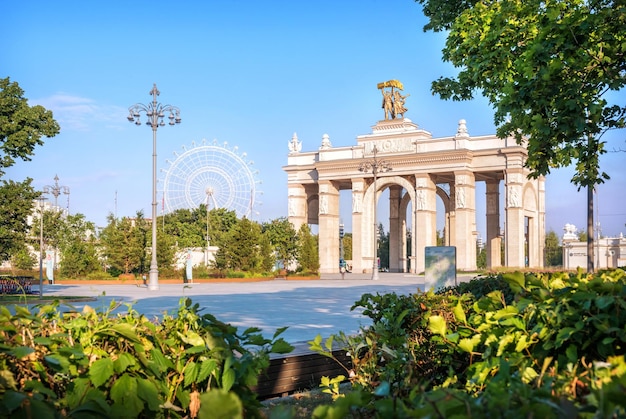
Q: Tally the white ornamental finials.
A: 3